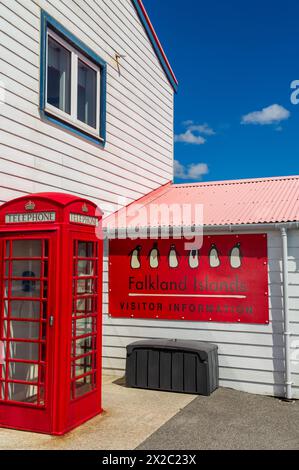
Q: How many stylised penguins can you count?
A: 6